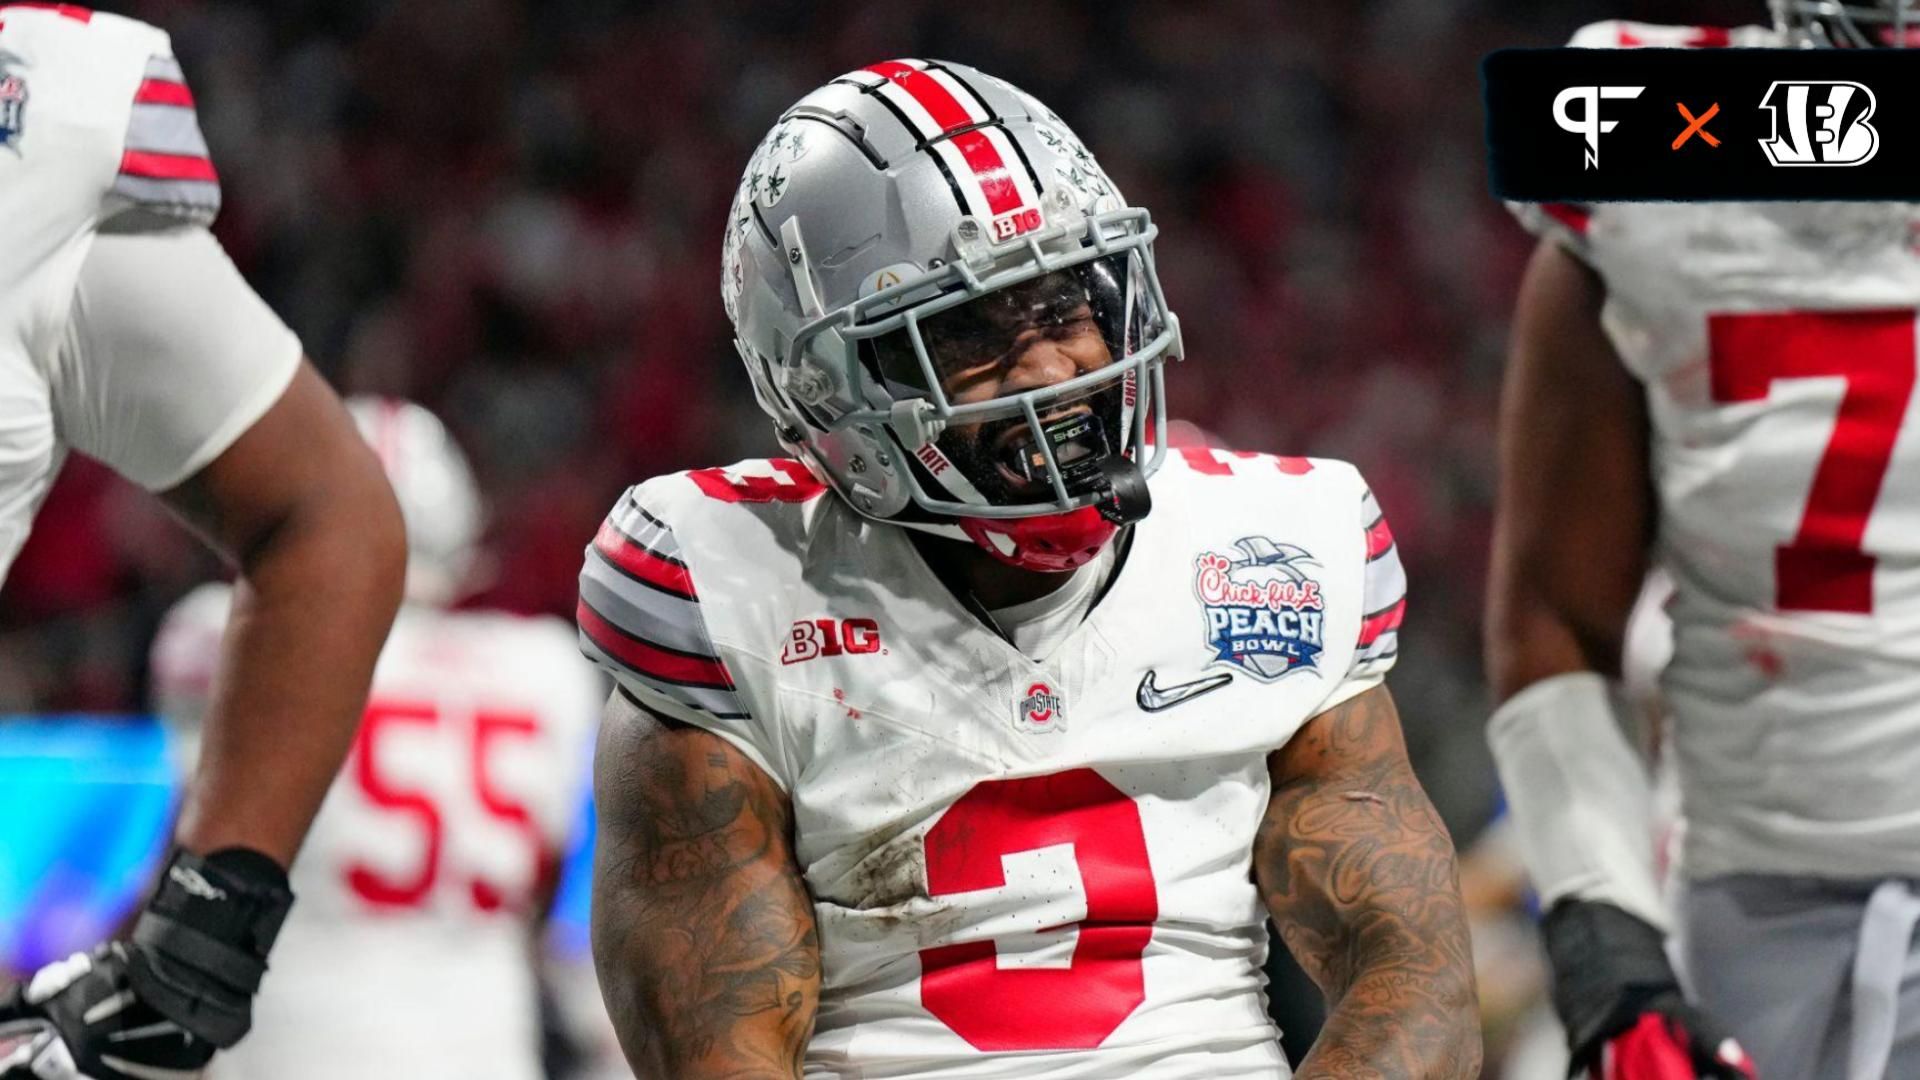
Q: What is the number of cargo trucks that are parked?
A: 0